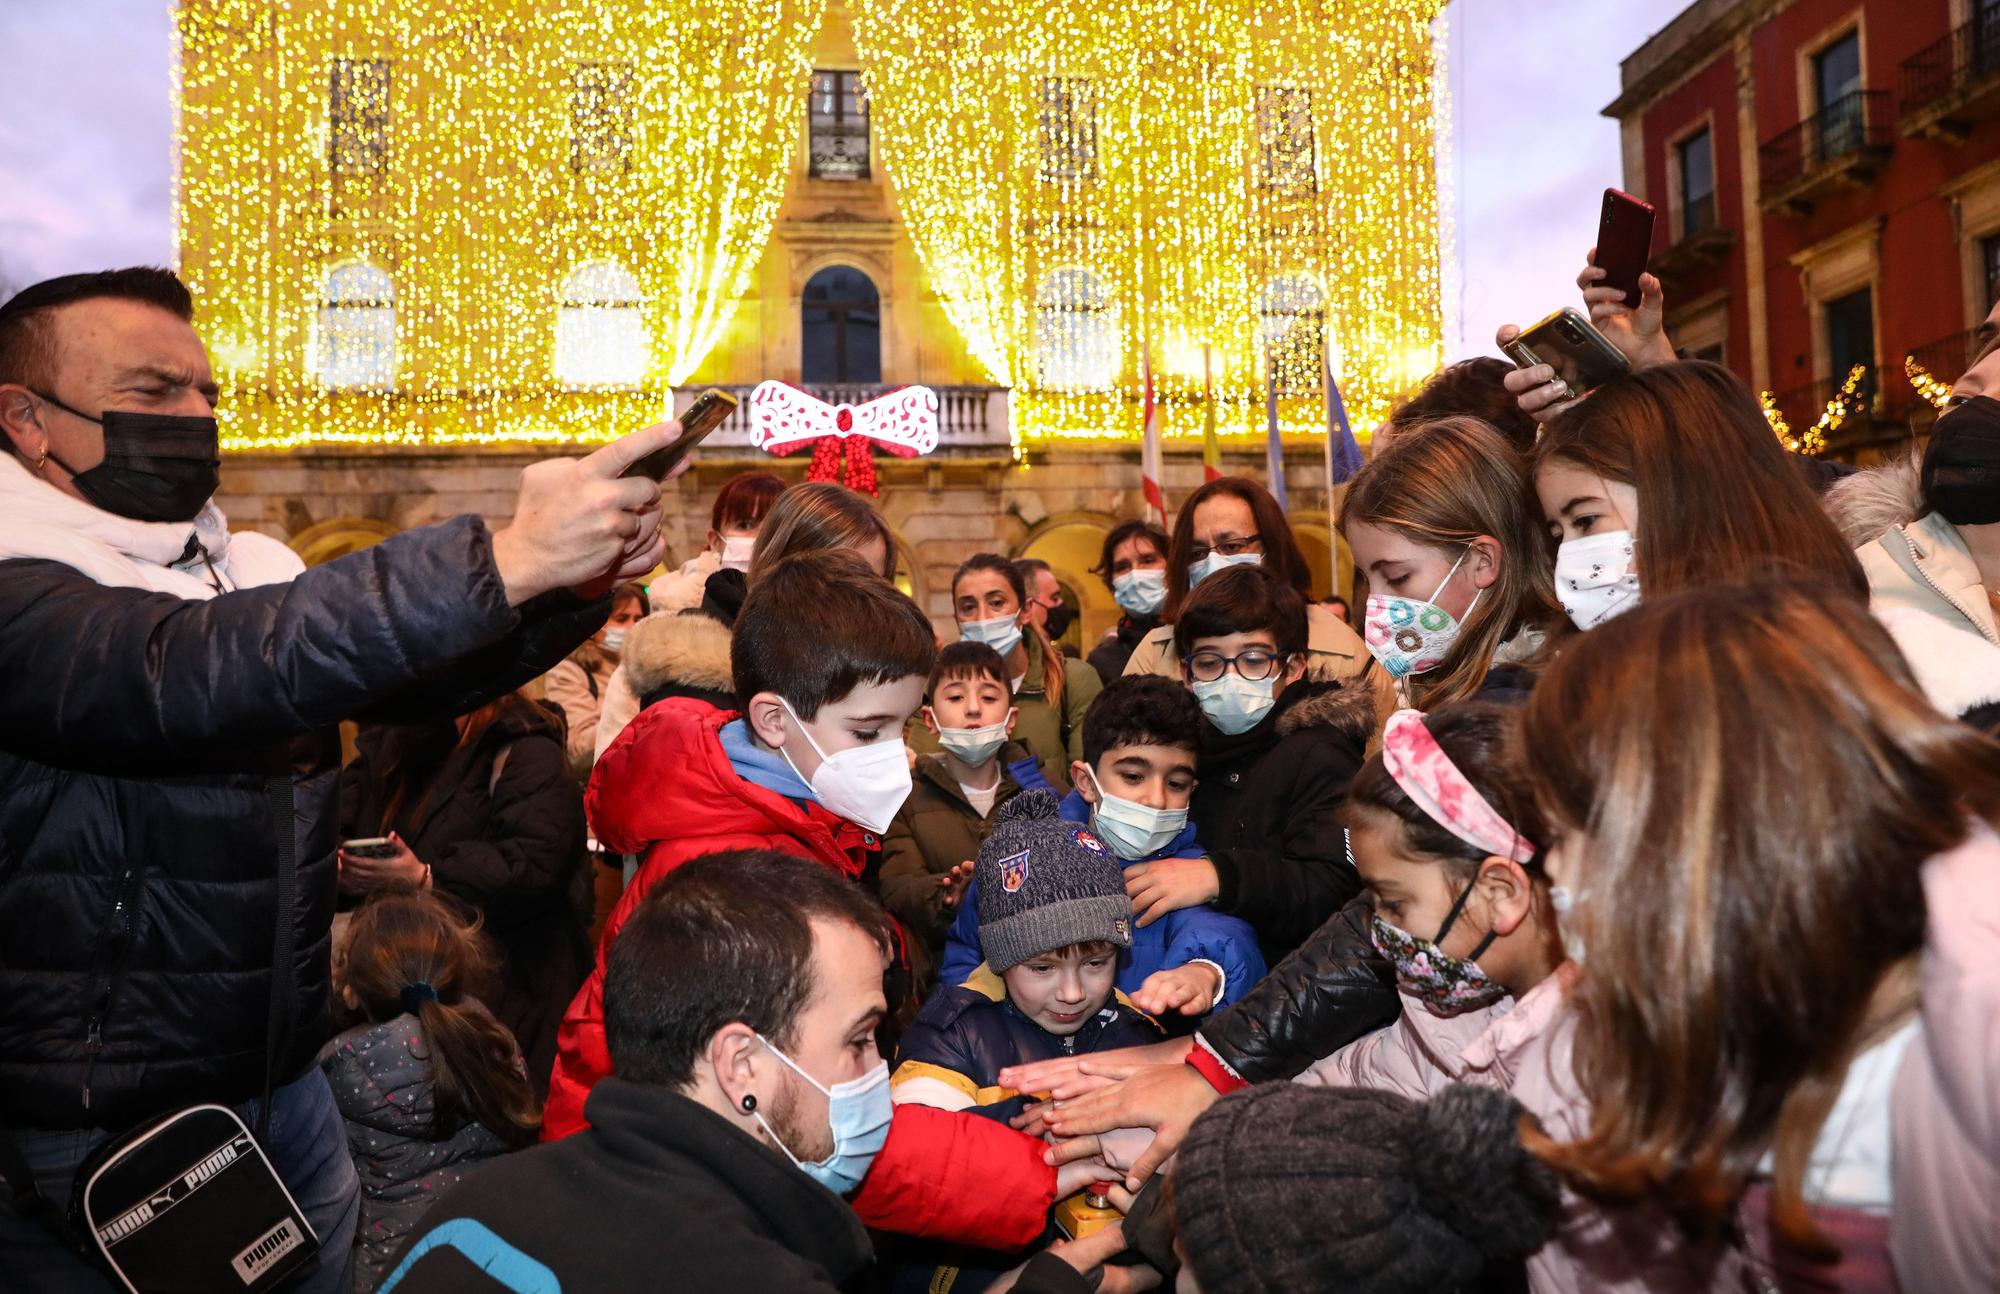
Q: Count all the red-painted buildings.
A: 1